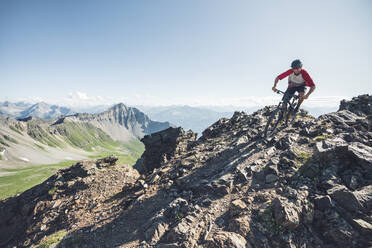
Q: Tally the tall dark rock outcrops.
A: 1